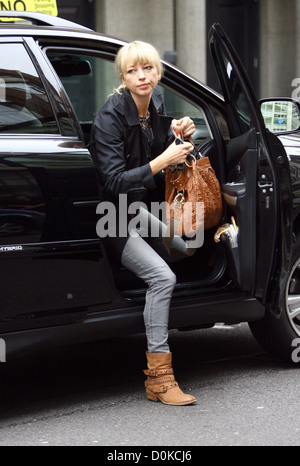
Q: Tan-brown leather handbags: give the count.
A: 1